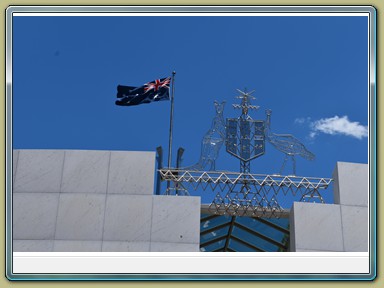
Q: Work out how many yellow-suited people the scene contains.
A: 0